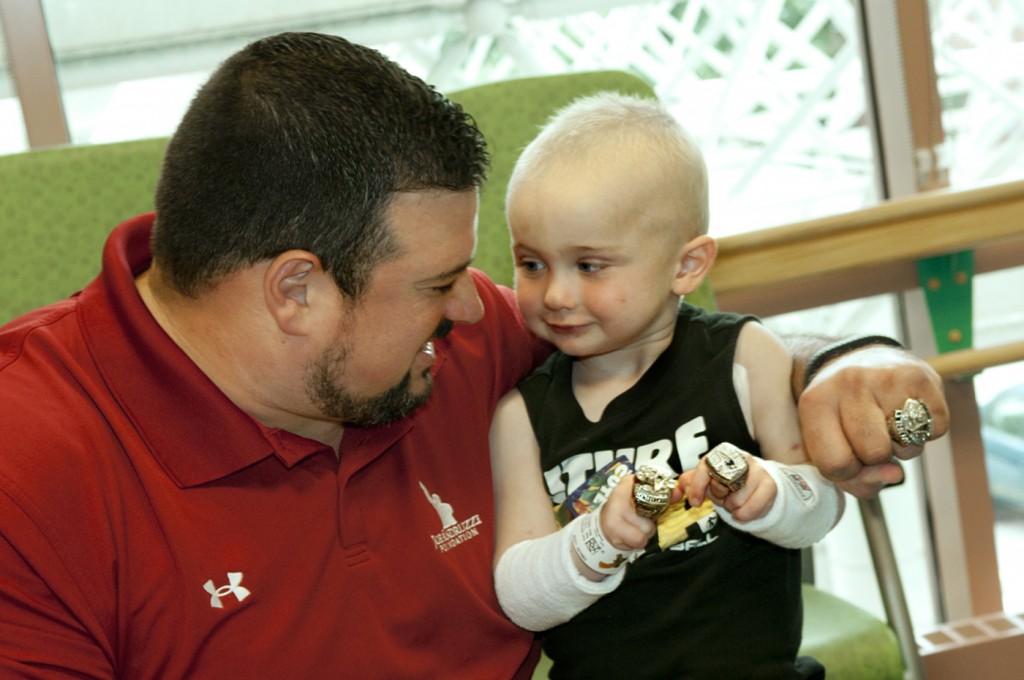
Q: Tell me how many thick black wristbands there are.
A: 1